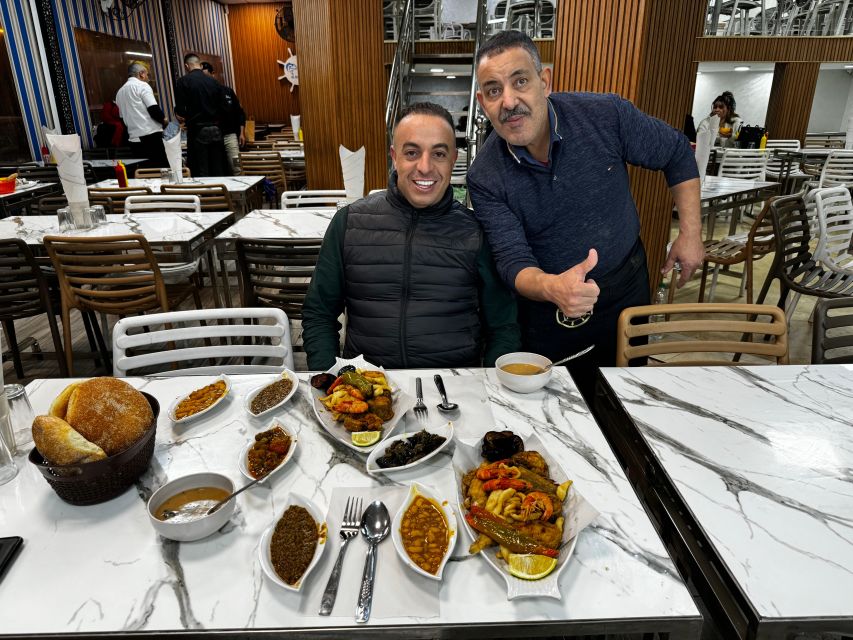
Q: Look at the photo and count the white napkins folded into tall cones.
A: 5